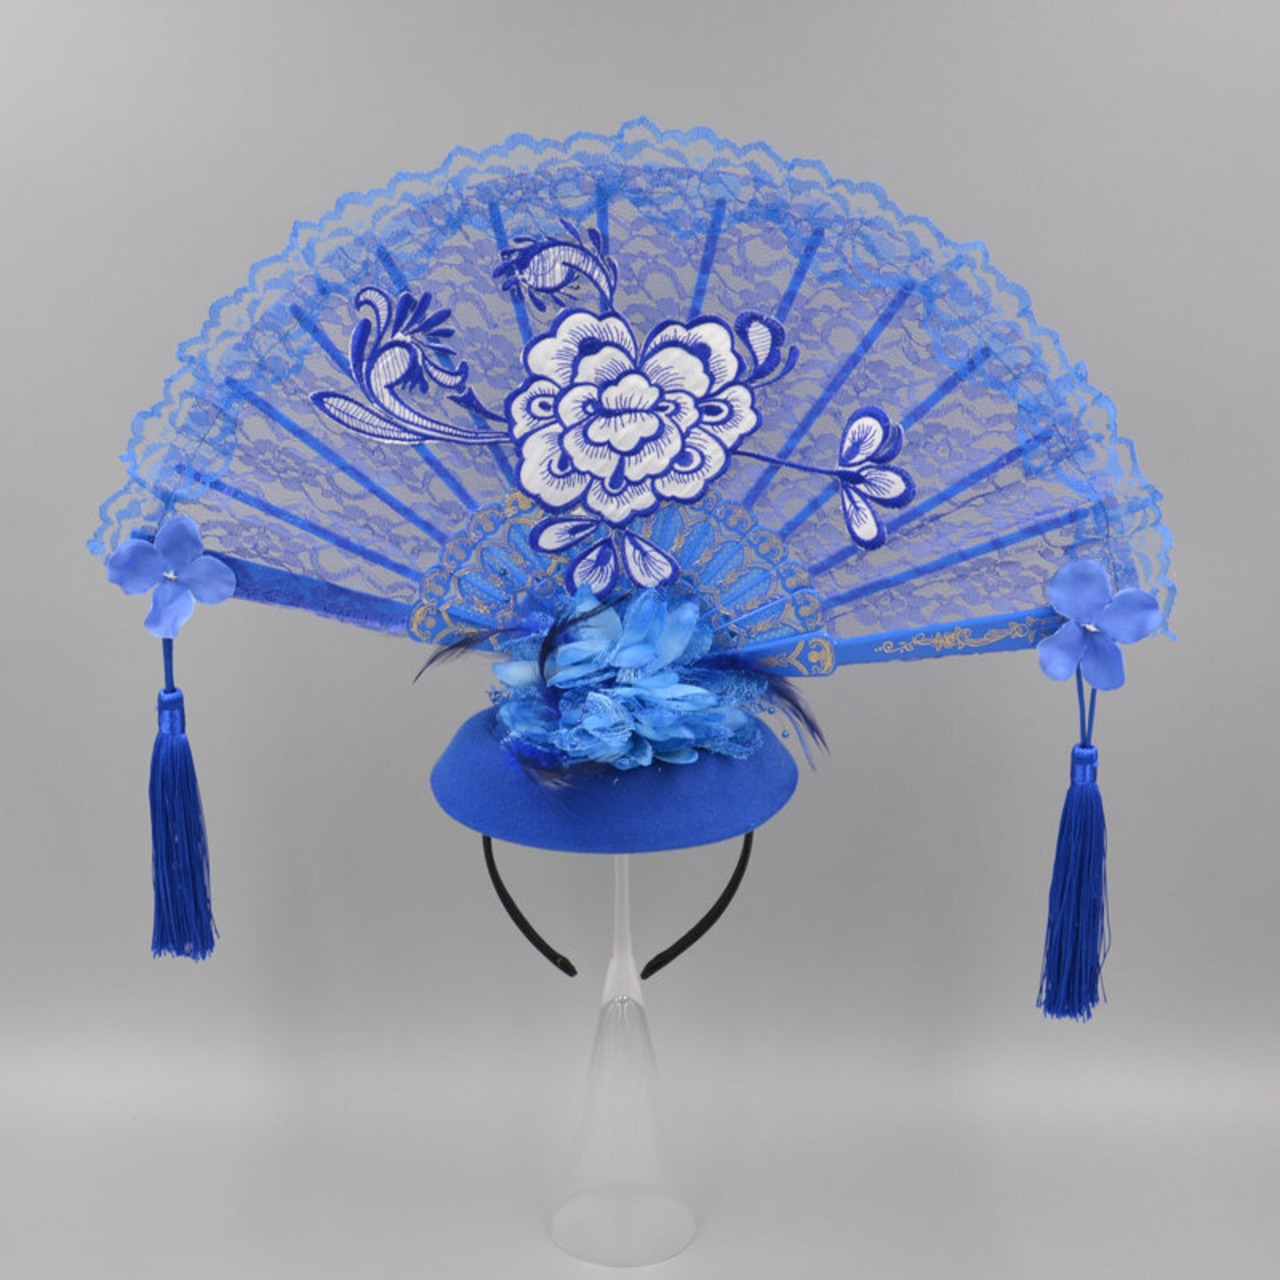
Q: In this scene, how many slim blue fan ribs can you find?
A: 12